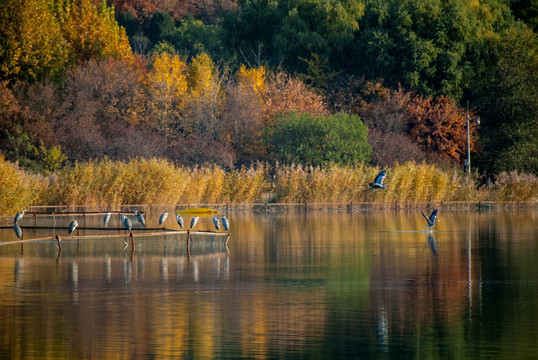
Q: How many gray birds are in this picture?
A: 14